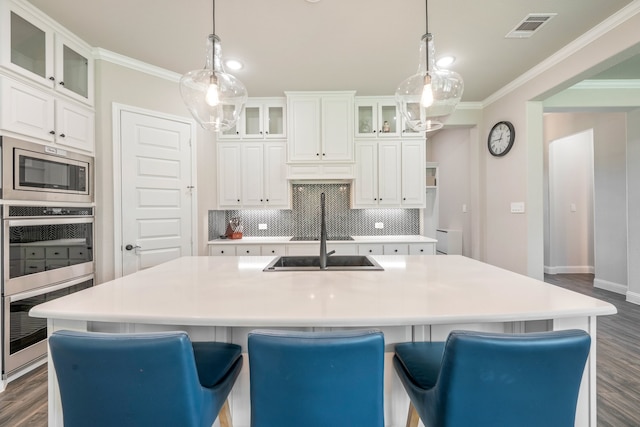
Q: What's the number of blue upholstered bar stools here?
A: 3